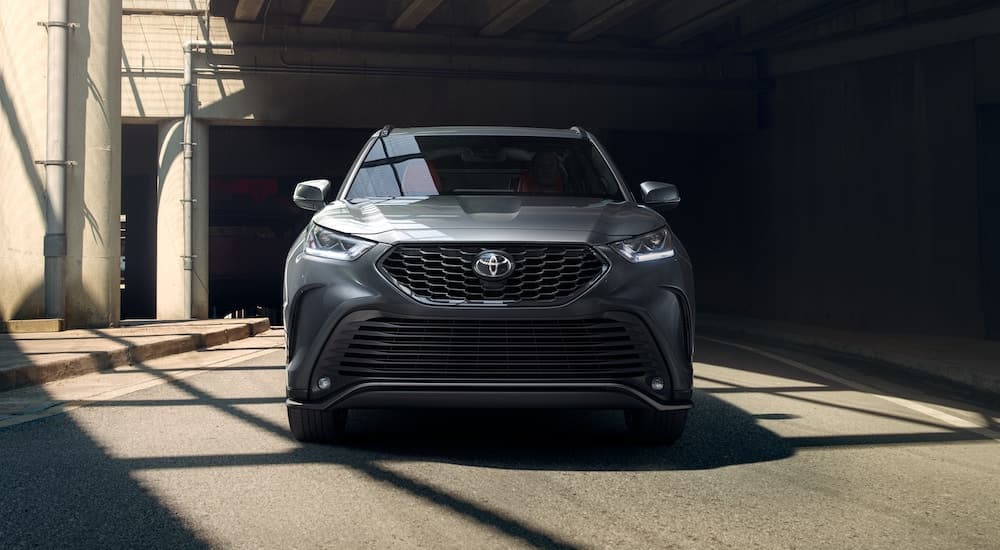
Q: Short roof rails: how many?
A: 2